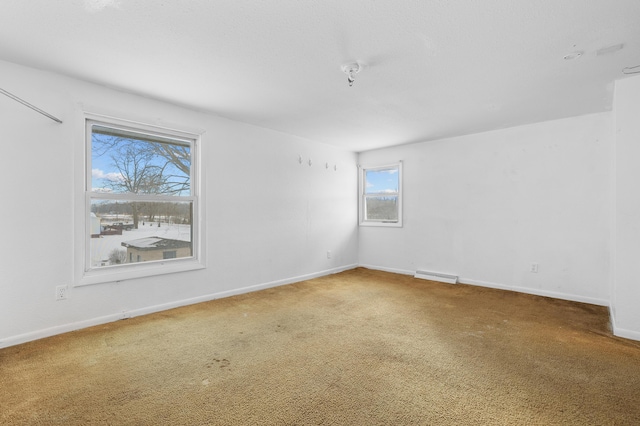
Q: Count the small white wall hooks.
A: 4